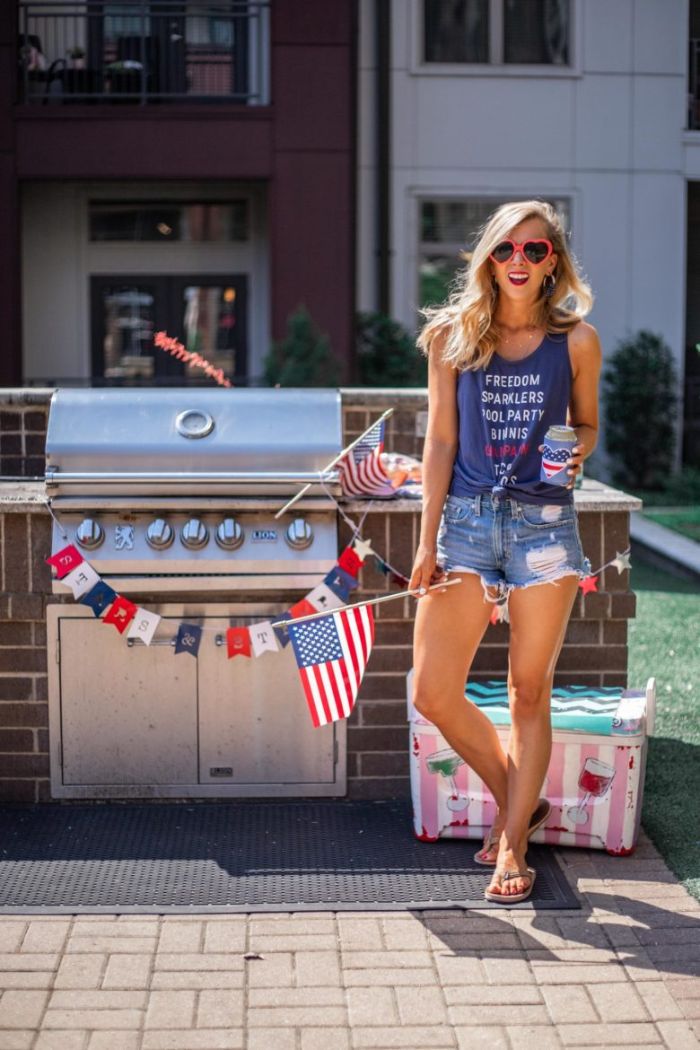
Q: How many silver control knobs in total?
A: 5